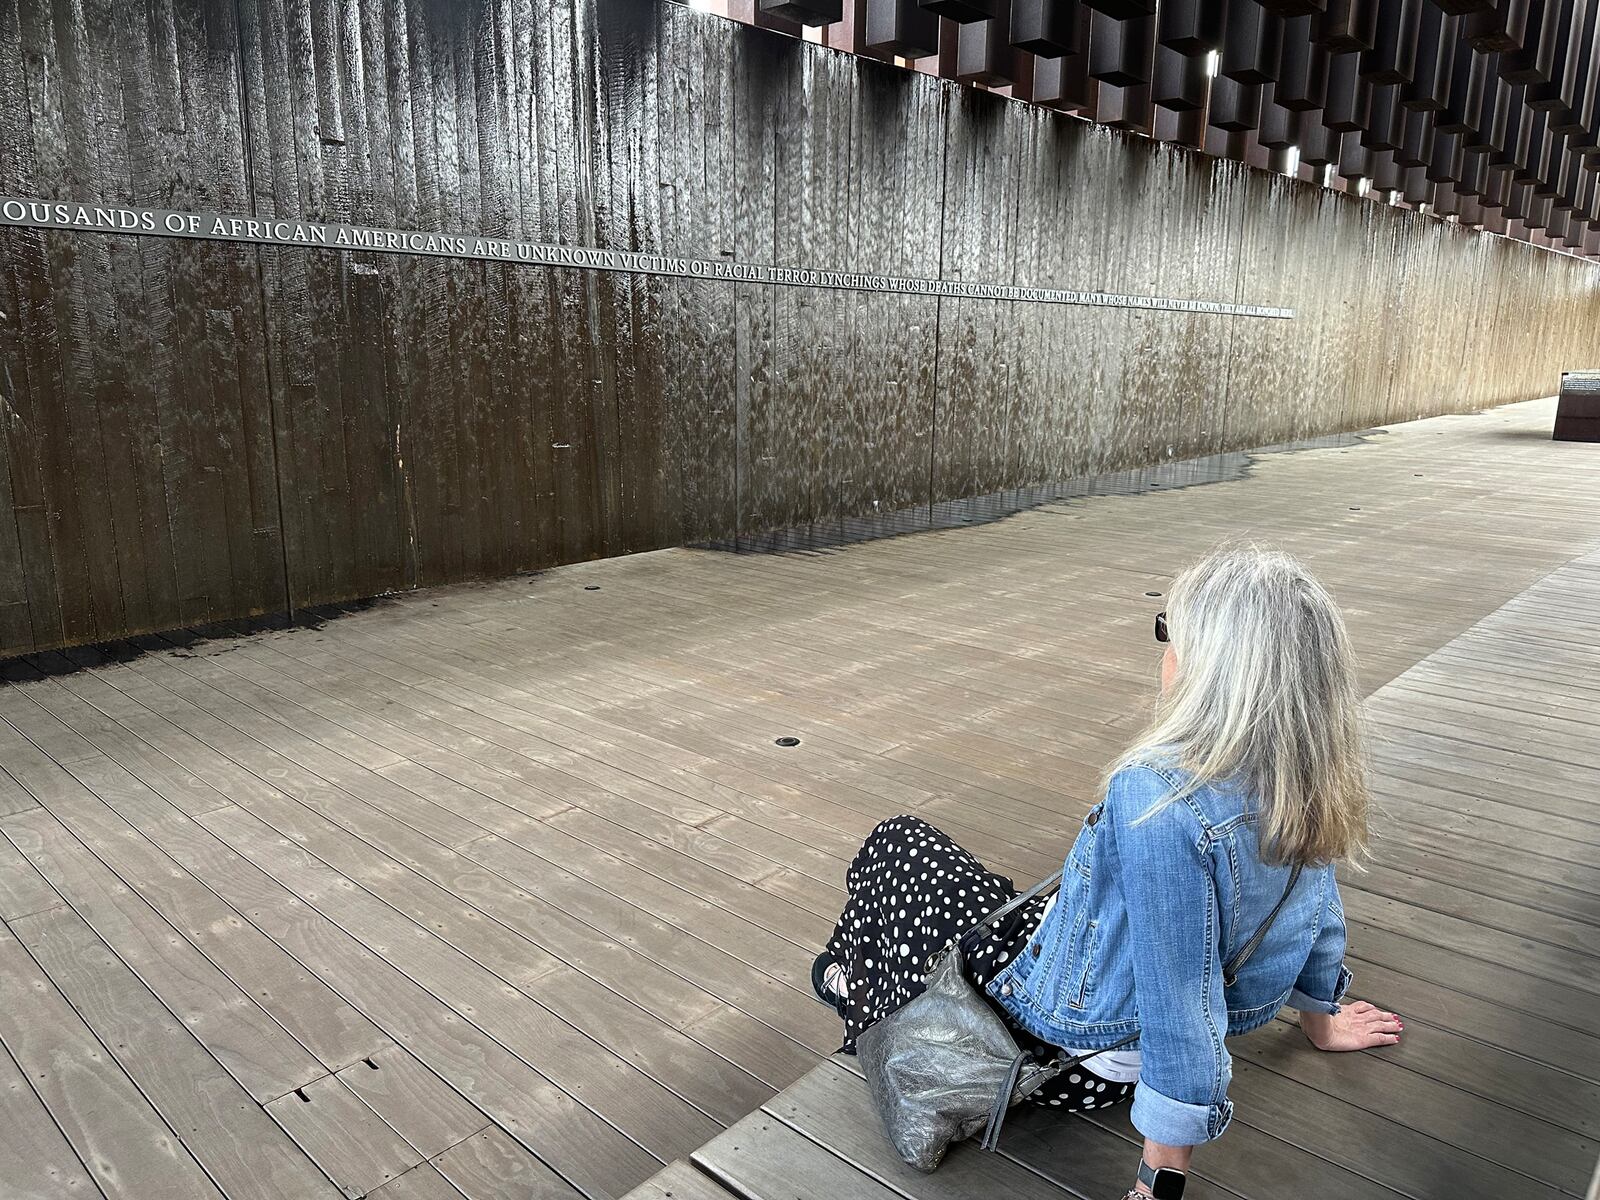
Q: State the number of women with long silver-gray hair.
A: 1